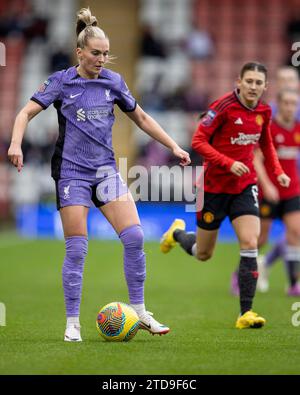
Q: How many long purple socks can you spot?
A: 2